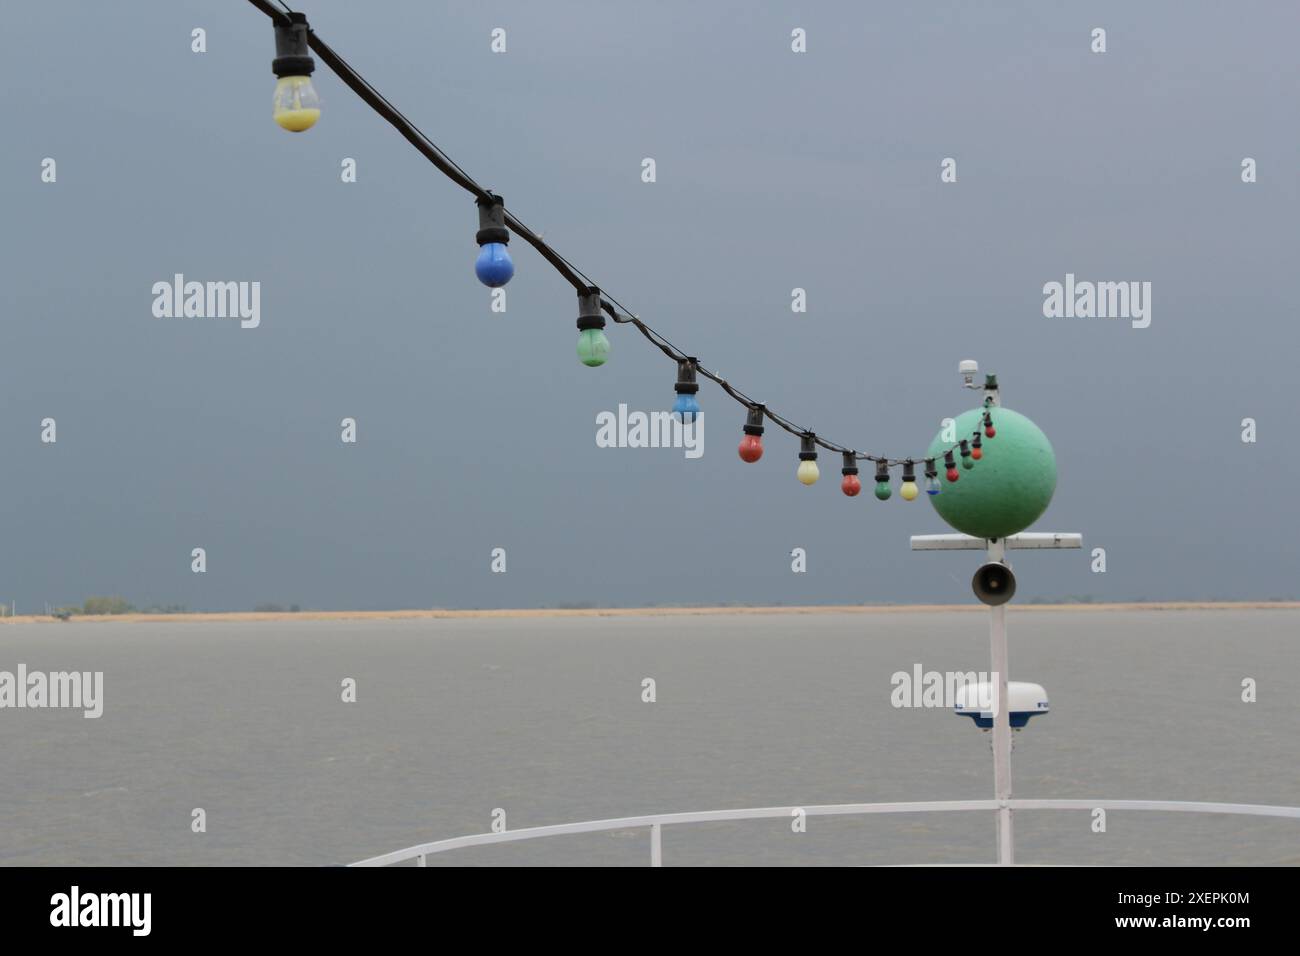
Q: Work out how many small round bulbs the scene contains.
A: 14